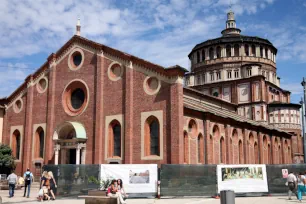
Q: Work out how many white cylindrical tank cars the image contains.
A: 0